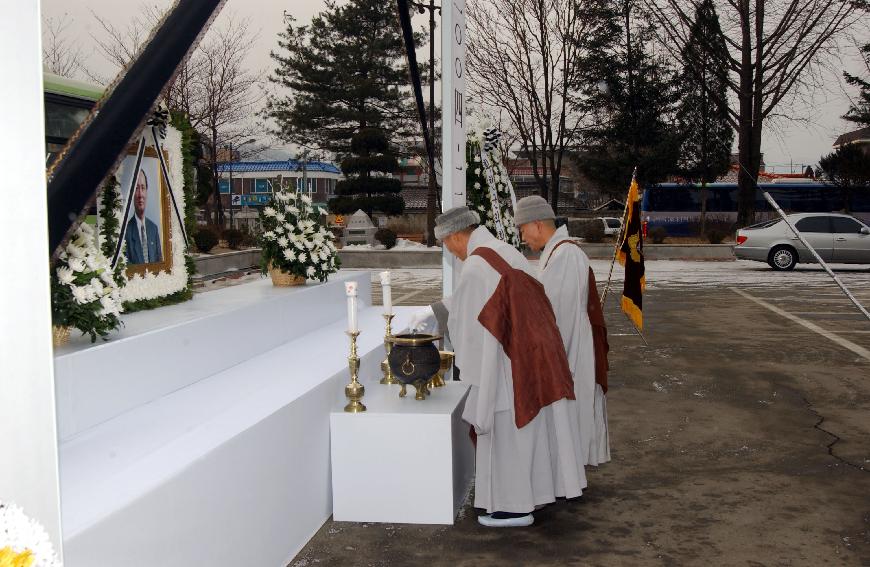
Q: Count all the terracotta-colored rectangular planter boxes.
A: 0